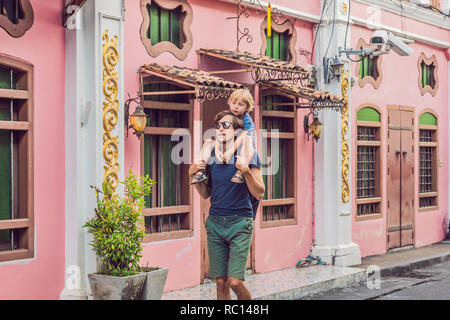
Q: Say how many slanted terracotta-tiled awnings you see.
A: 3